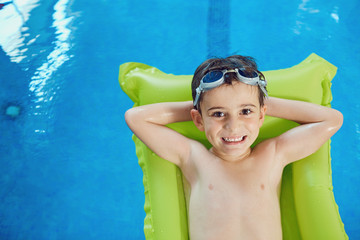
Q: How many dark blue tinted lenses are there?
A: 2